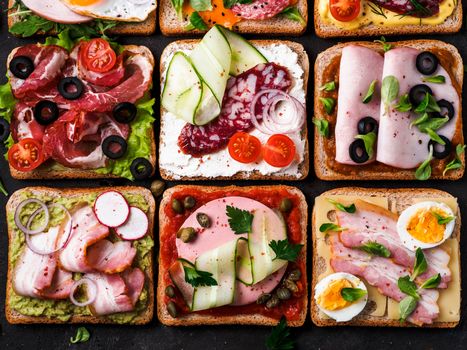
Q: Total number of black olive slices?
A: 13